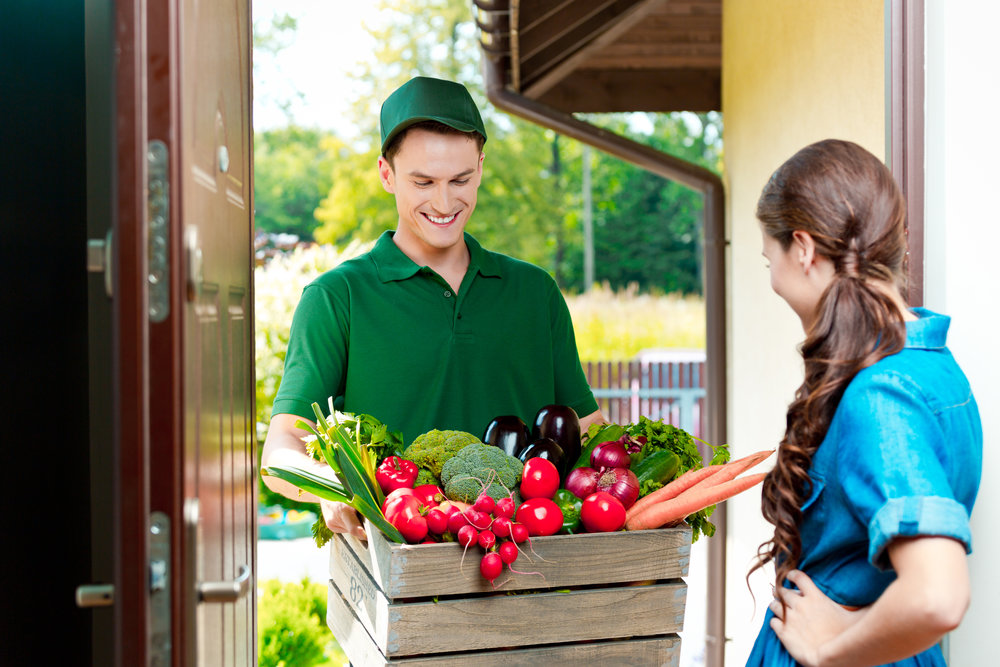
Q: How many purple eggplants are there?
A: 3